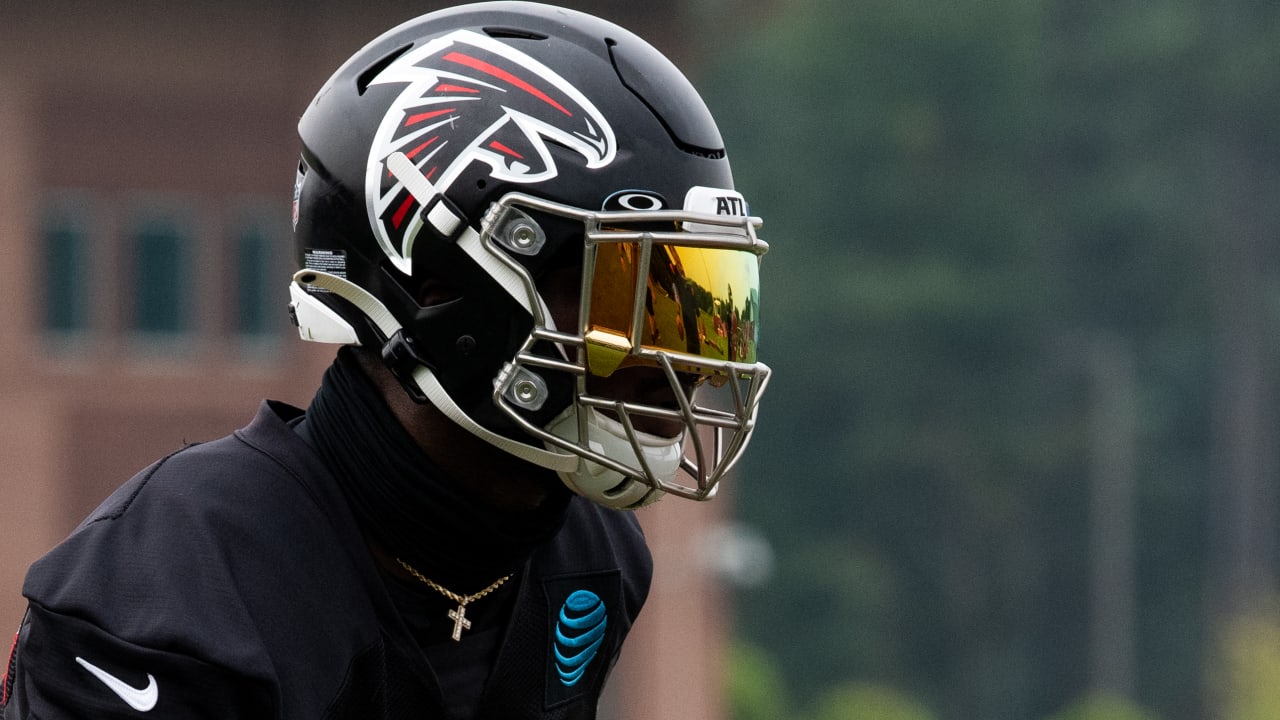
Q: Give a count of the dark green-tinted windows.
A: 3